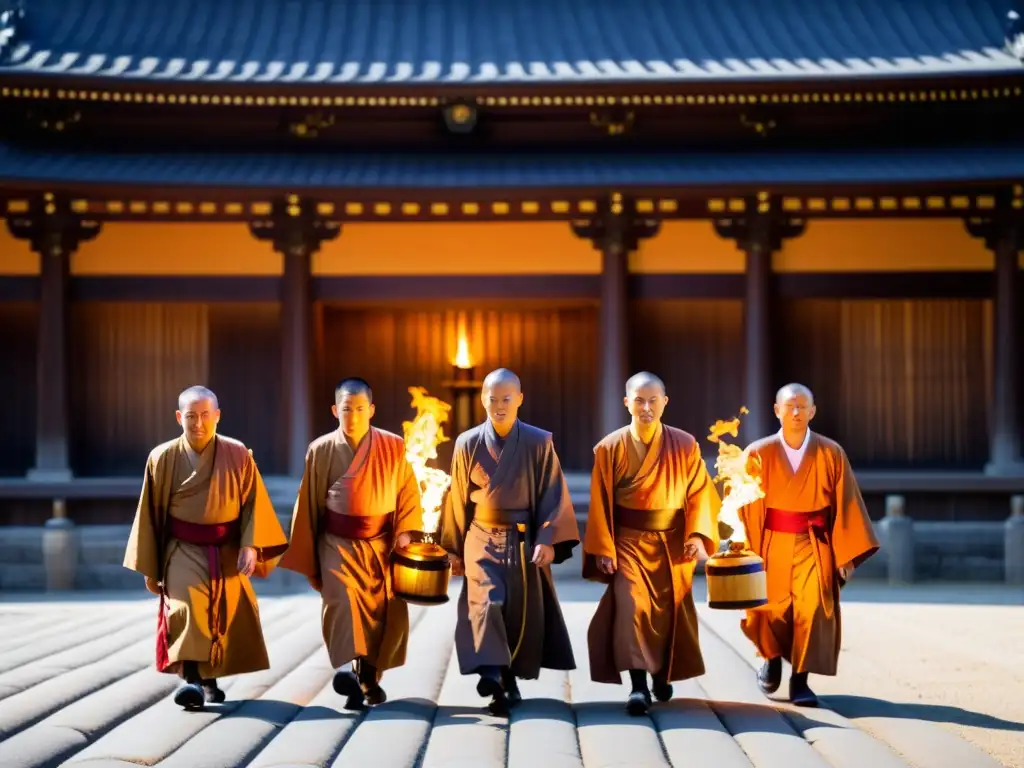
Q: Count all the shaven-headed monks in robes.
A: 5